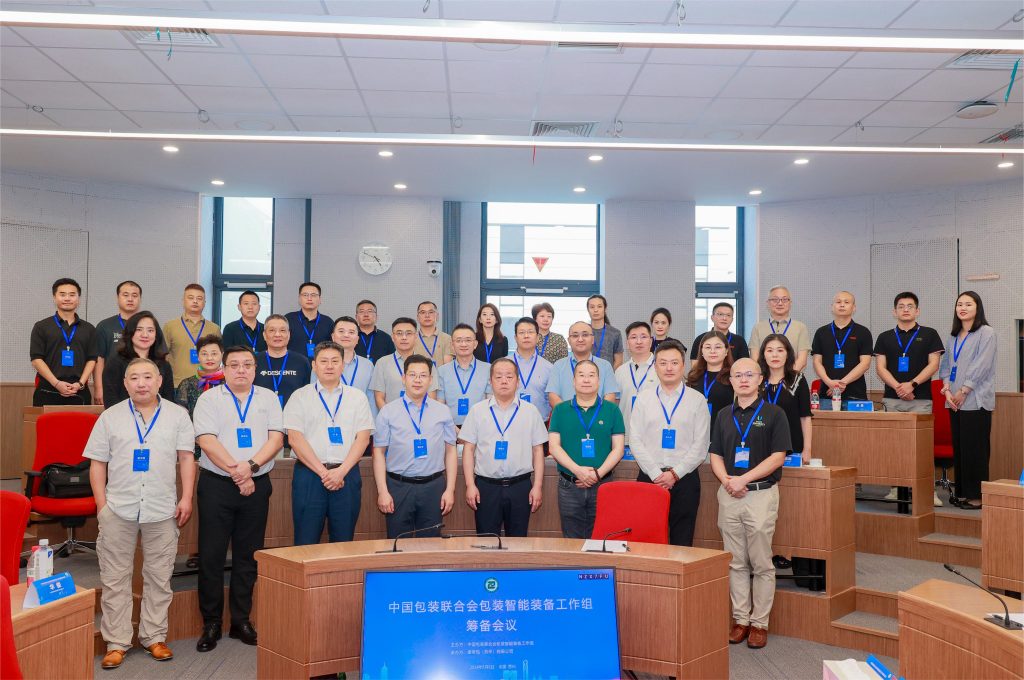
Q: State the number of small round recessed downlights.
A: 9